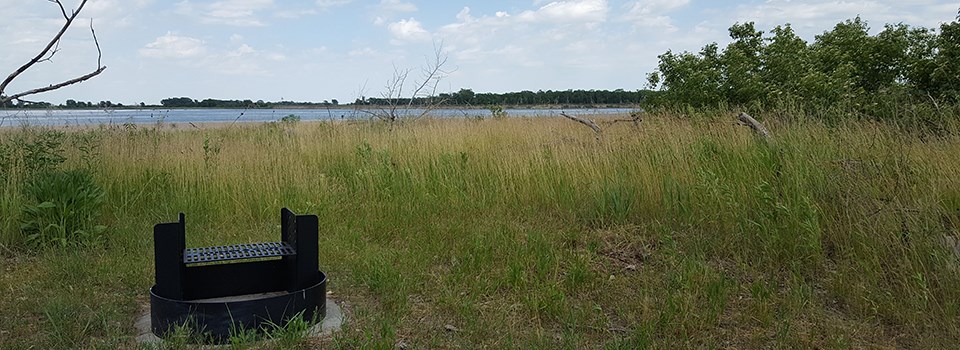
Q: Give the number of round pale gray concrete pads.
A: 1